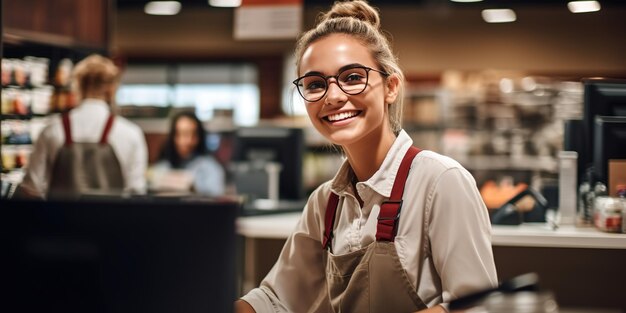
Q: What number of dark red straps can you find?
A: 4